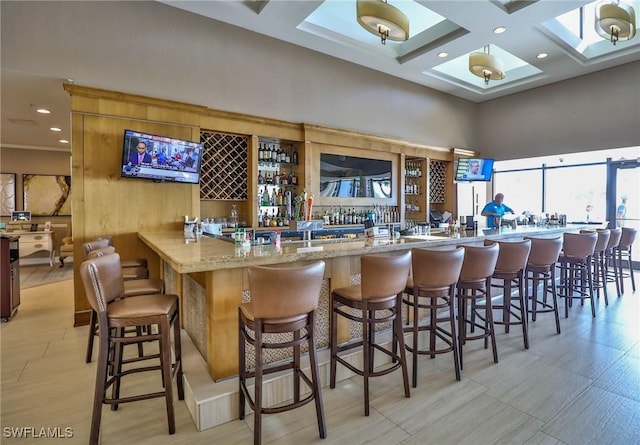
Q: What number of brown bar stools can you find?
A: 14